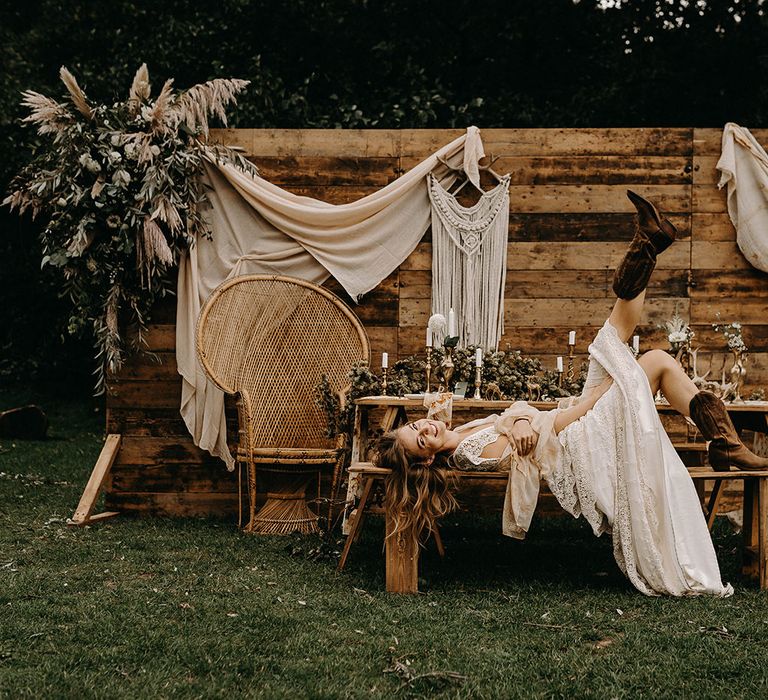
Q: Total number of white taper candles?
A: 7